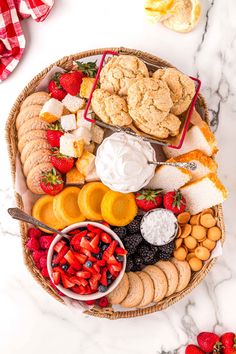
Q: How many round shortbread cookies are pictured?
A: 13